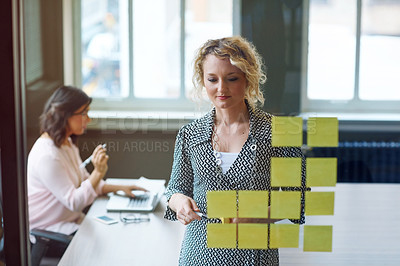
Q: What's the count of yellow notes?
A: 12